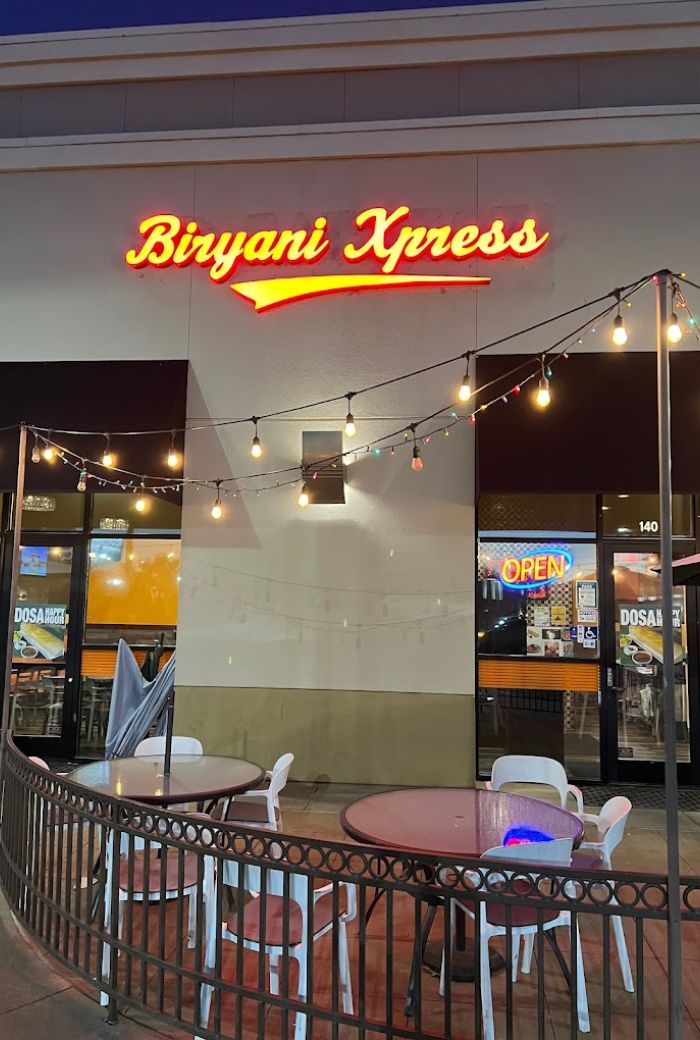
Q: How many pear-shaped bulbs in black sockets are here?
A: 15